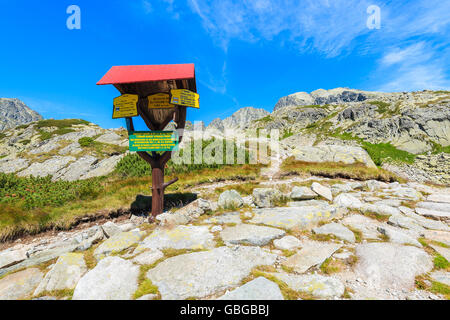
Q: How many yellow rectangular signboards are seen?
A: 3